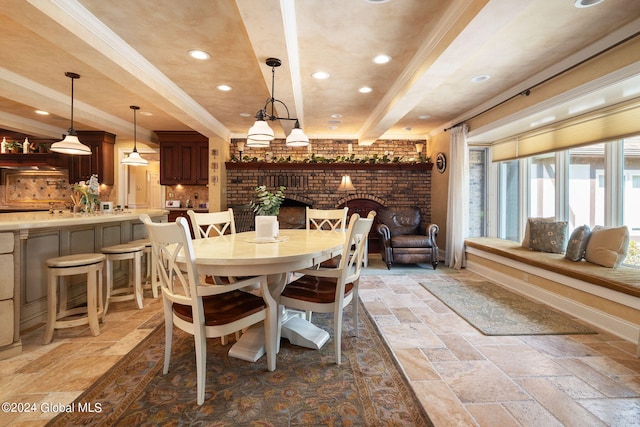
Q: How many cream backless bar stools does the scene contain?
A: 3